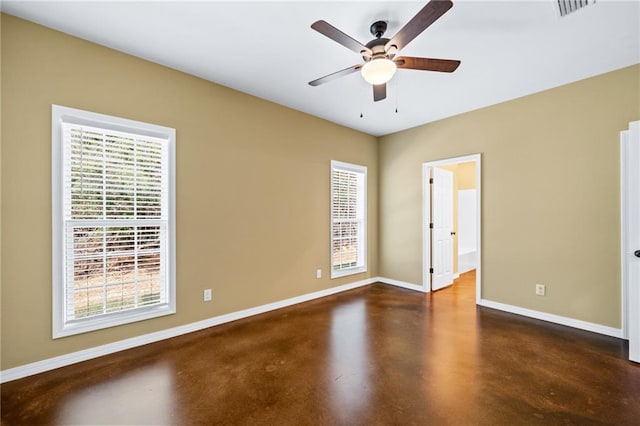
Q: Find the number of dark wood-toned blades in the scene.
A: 5